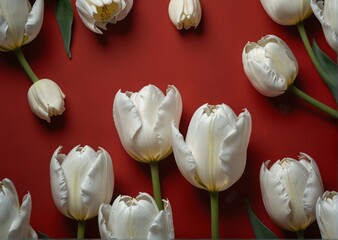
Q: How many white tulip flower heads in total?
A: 14